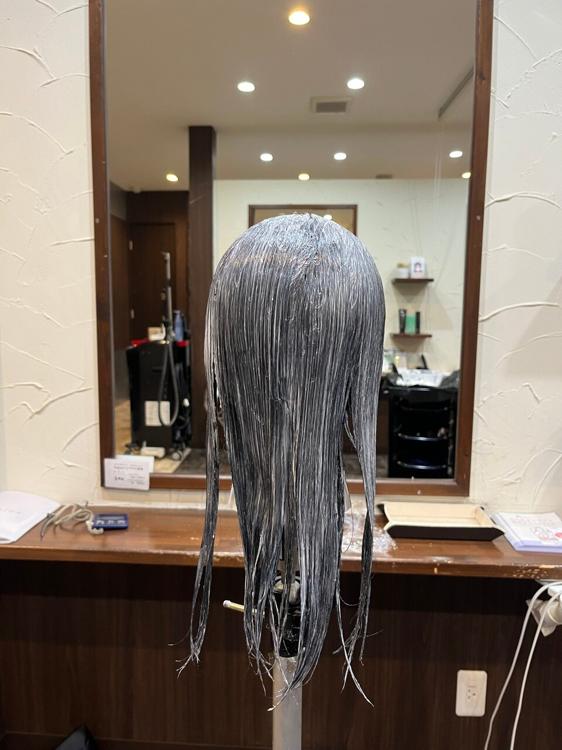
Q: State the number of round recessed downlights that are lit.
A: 9